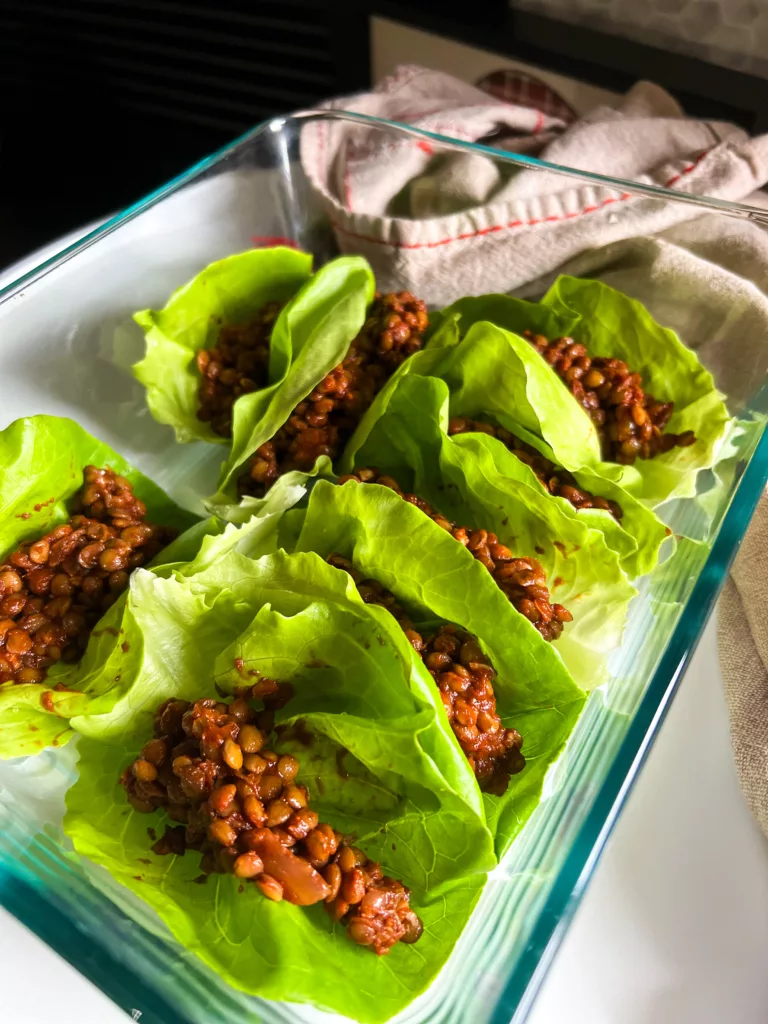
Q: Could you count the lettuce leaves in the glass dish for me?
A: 8